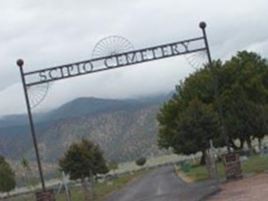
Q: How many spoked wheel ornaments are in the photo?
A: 3